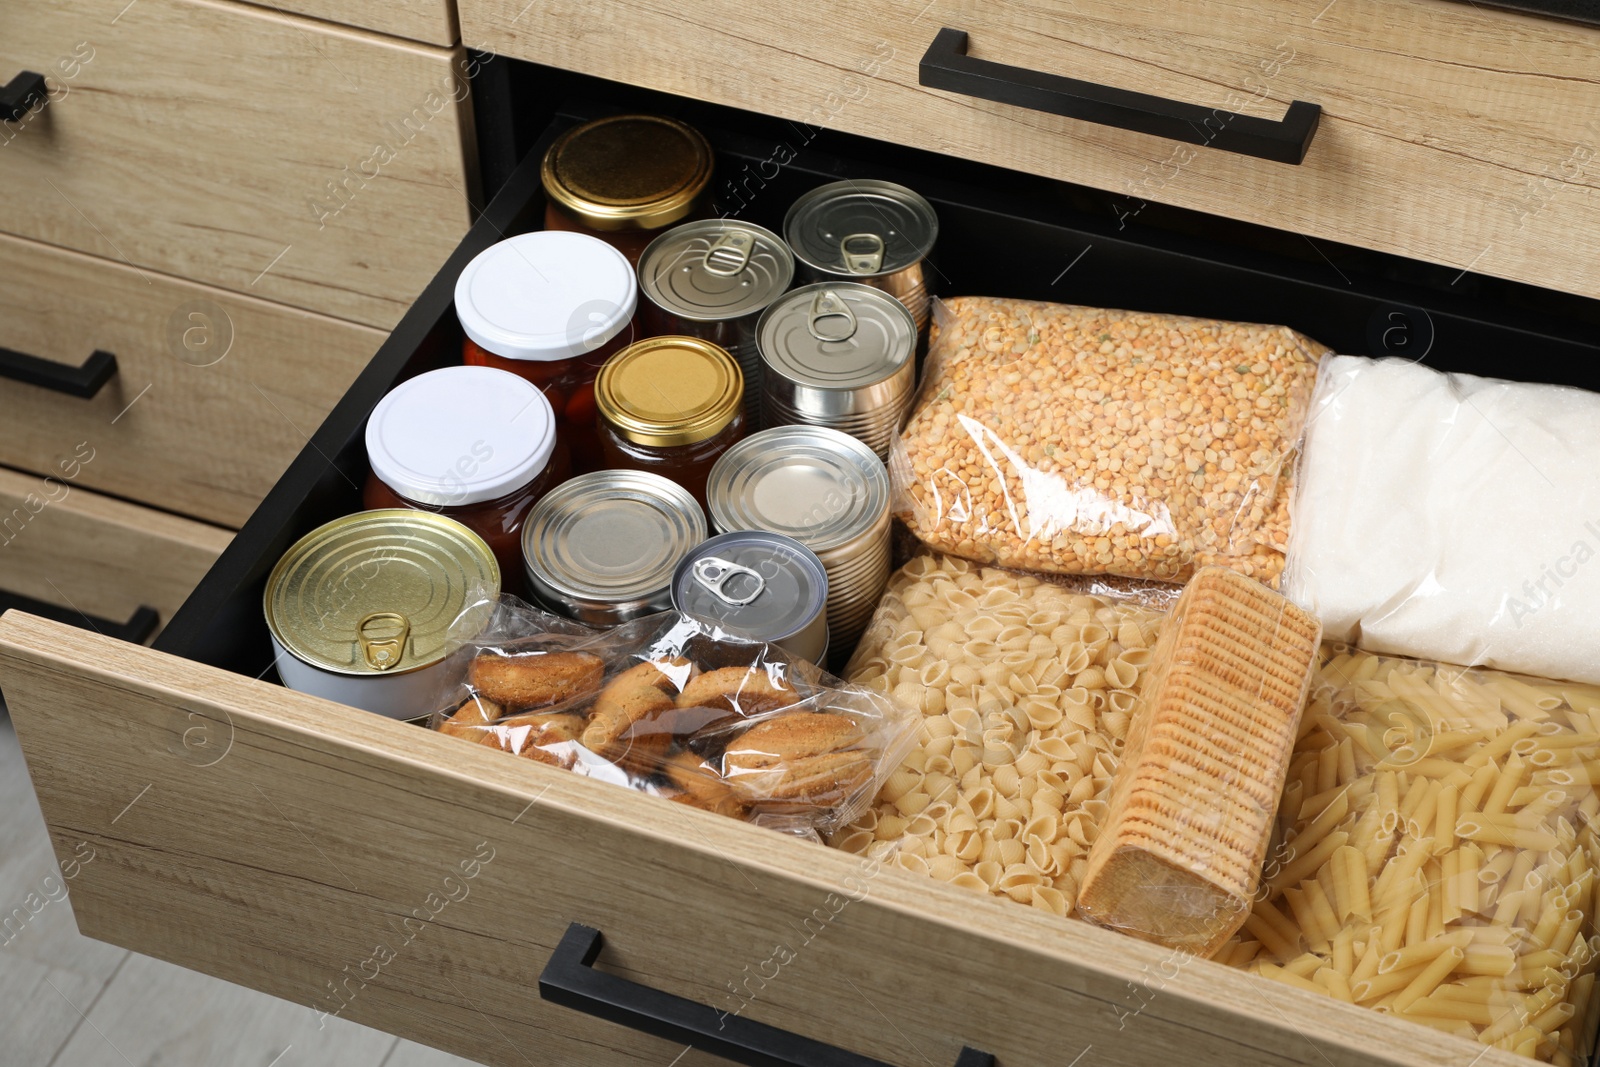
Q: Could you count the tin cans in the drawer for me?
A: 7